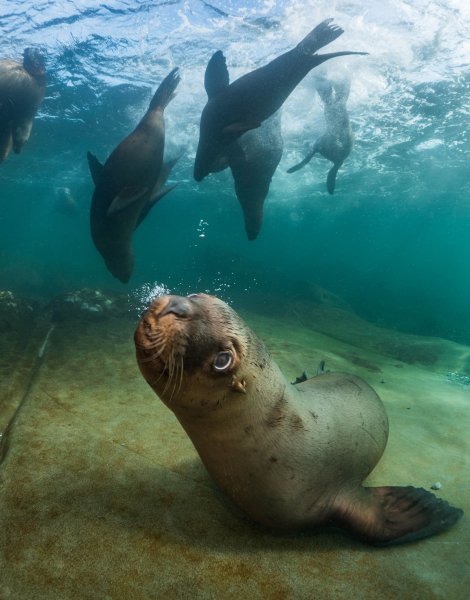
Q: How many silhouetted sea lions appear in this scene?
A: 5